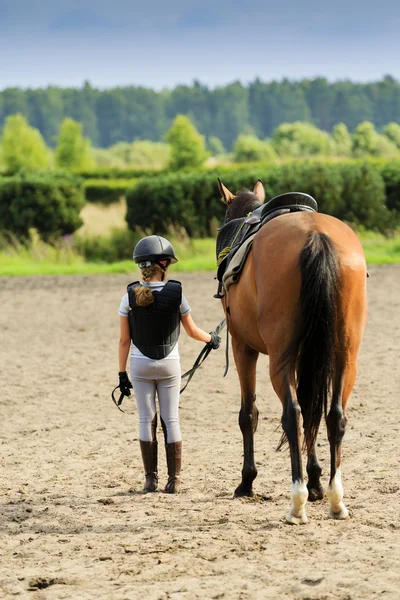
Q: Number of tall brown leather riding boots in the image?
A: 2